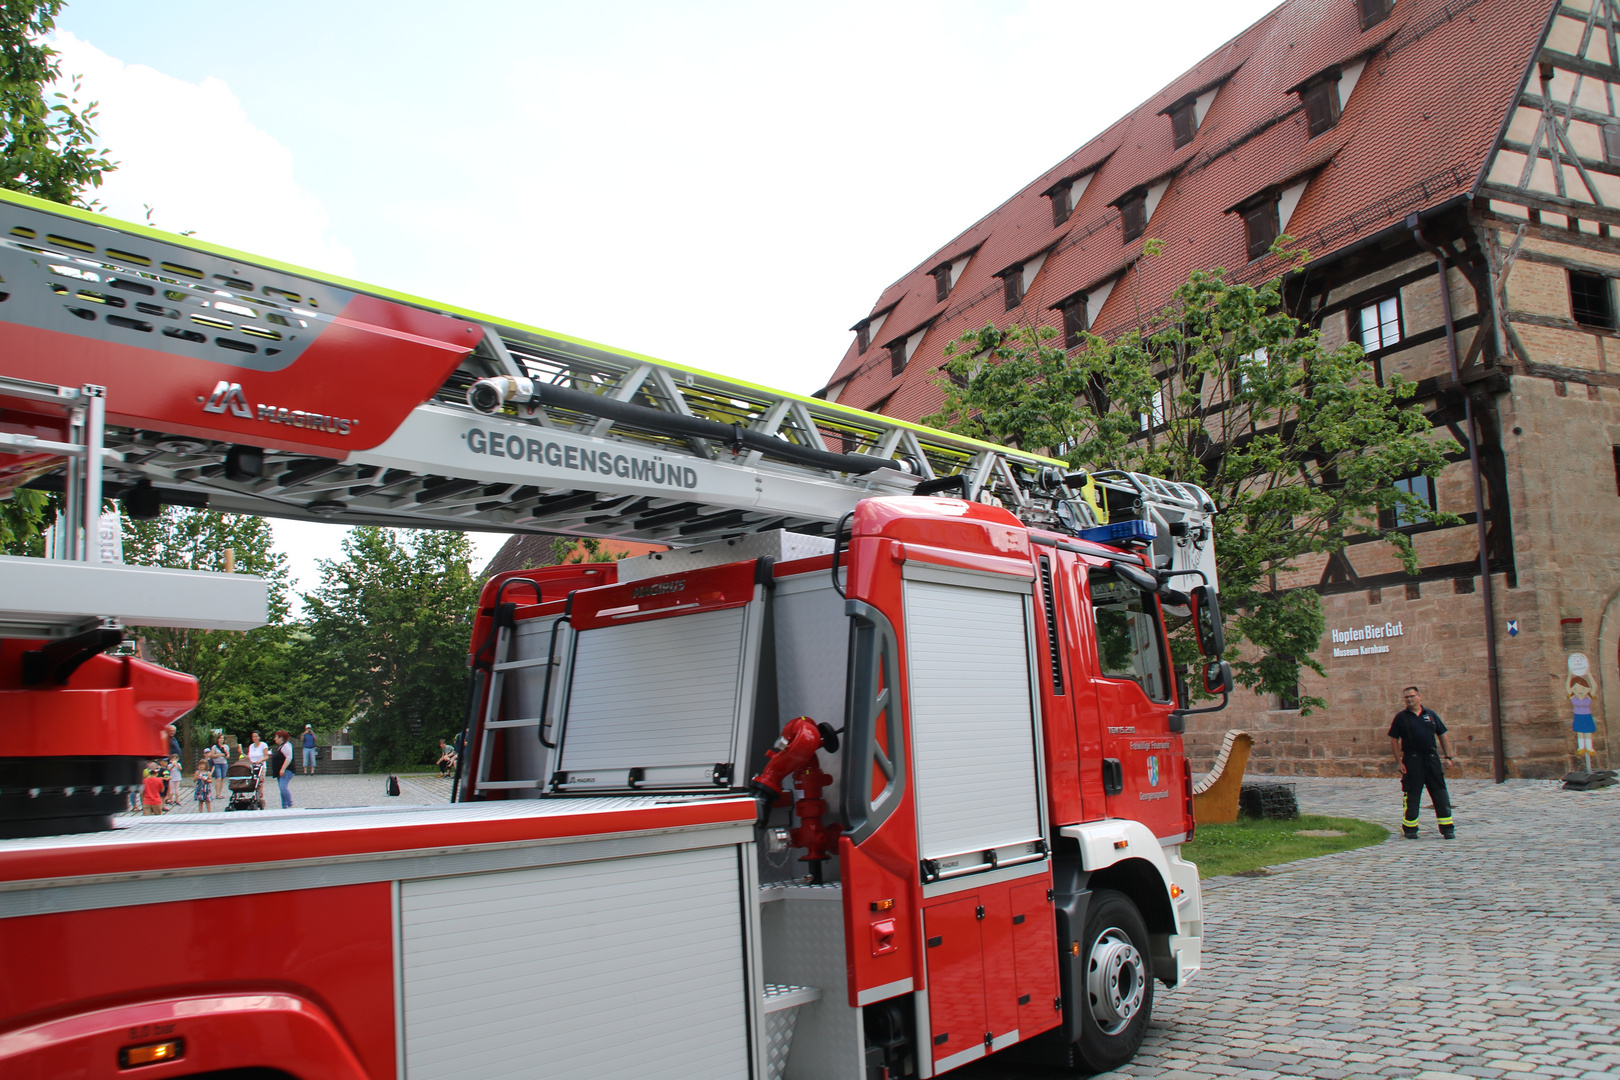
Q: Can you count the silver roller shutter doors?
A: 3